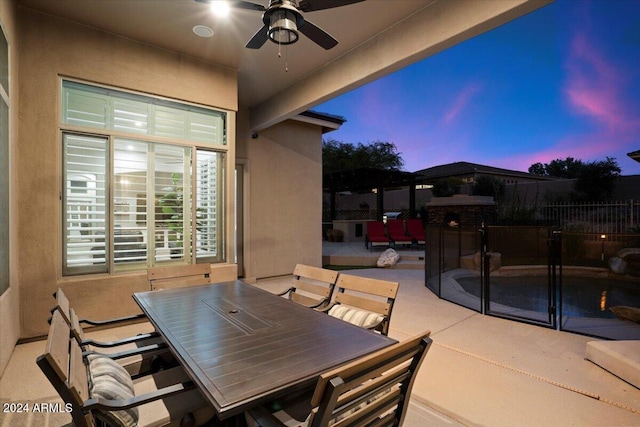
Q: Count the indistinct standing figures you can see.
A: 0